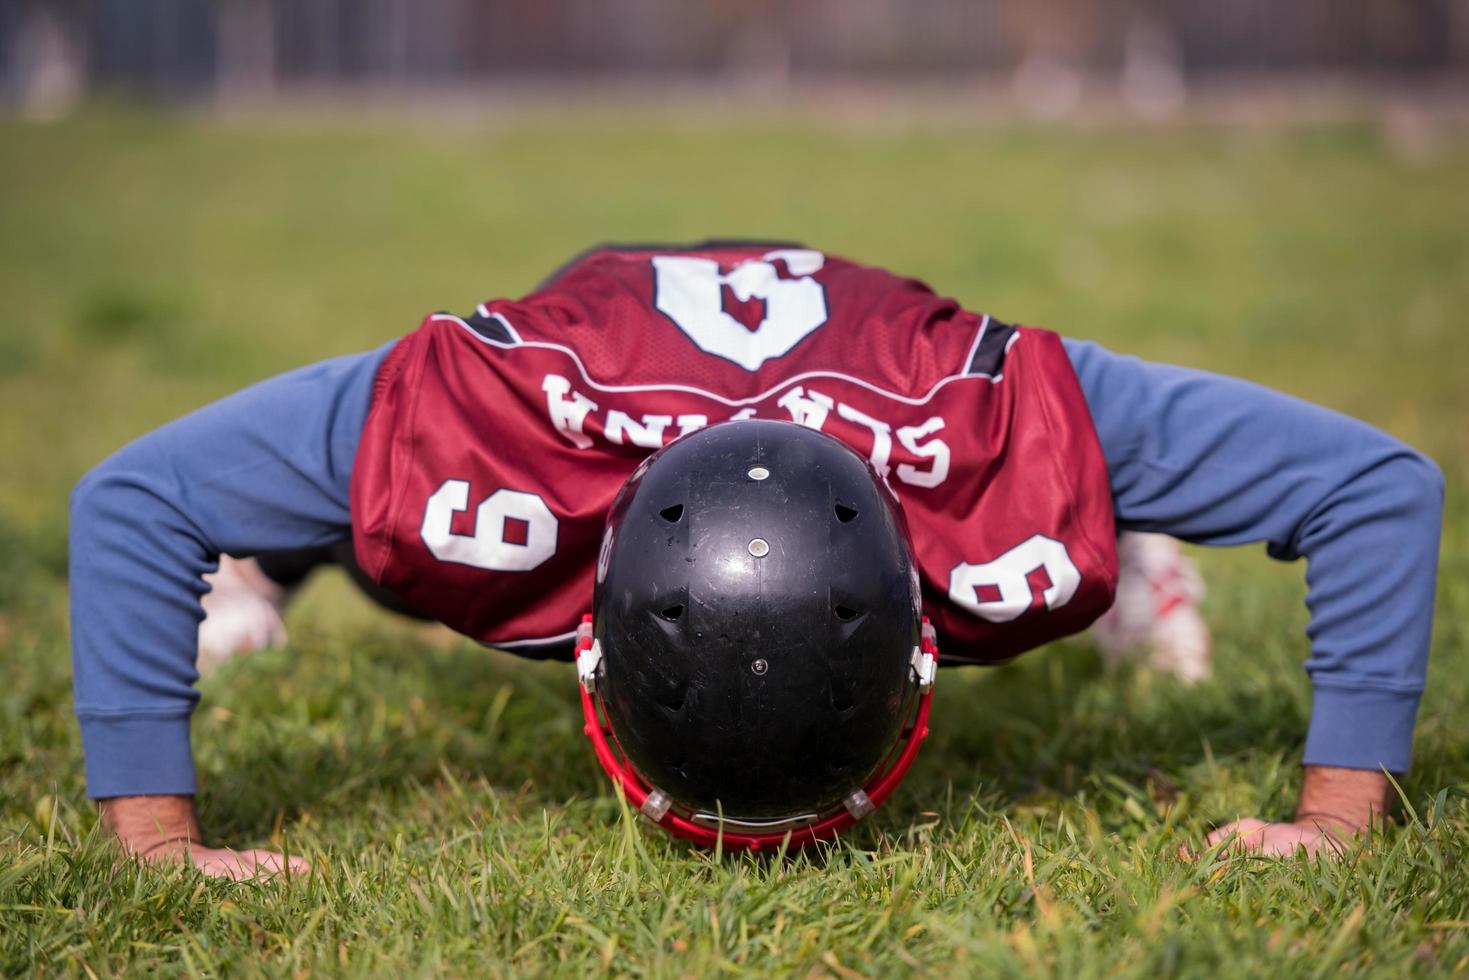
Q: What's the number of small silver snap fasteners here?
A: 3